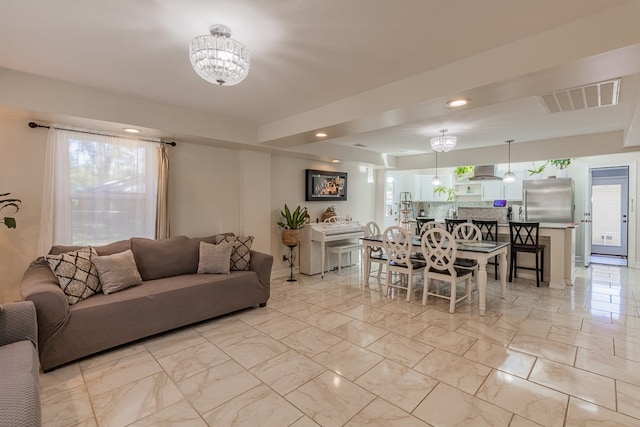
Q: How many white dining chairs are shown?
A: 5